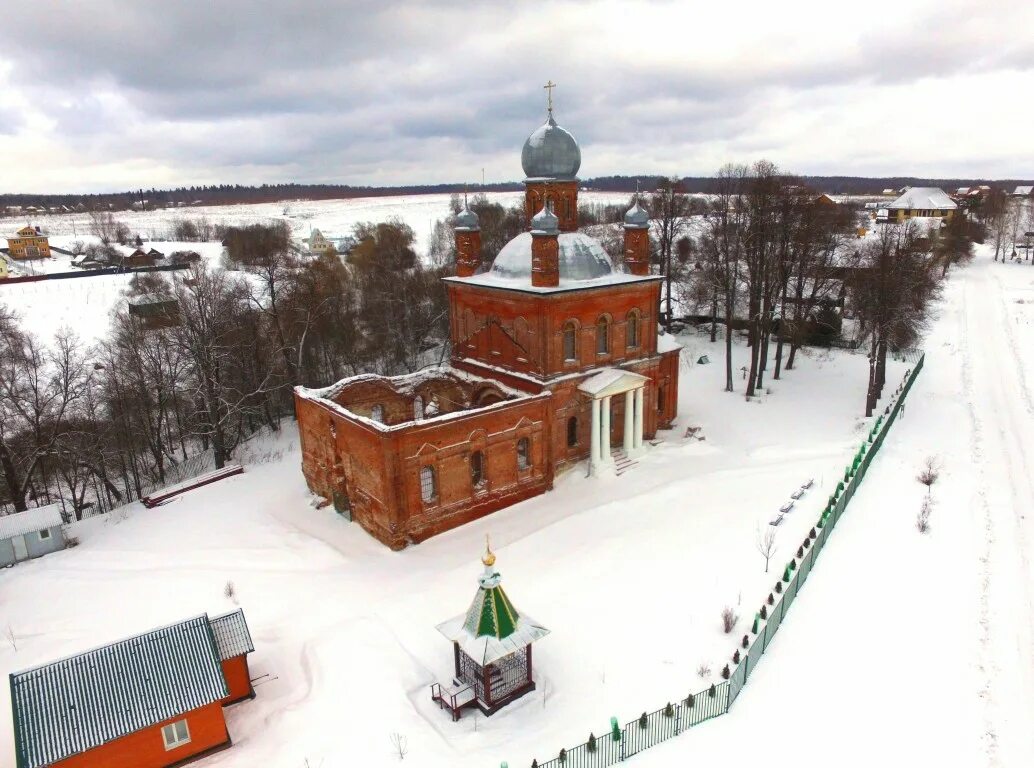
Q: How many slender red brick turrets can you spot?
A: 3